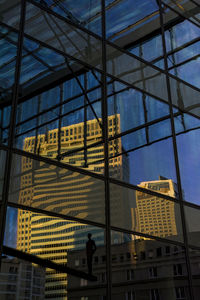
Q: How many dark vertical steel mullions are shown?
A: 3